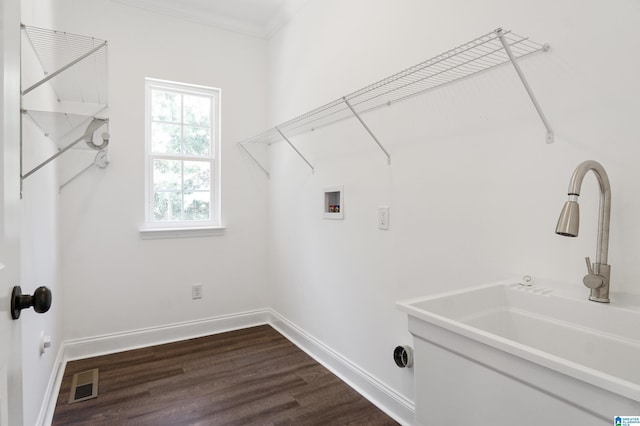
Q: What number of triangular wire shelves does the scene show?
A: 2